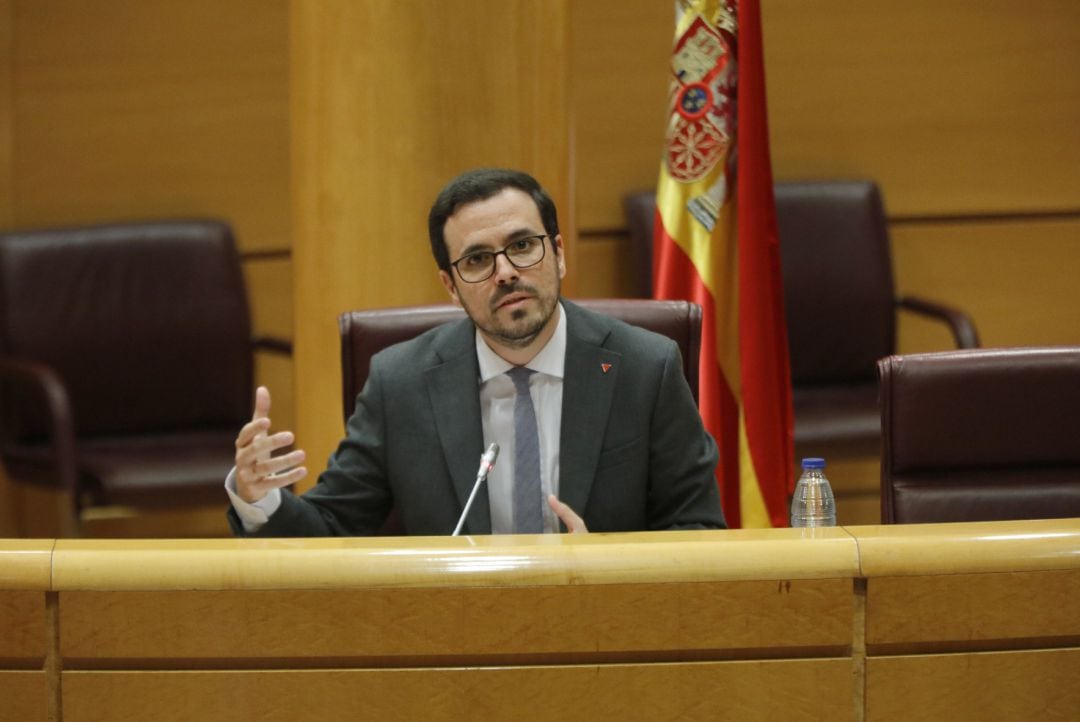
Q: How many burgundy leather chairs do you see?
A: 4